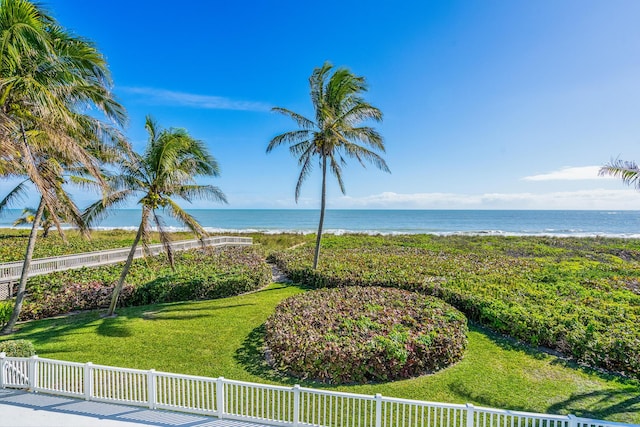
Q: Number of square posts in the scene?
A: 9